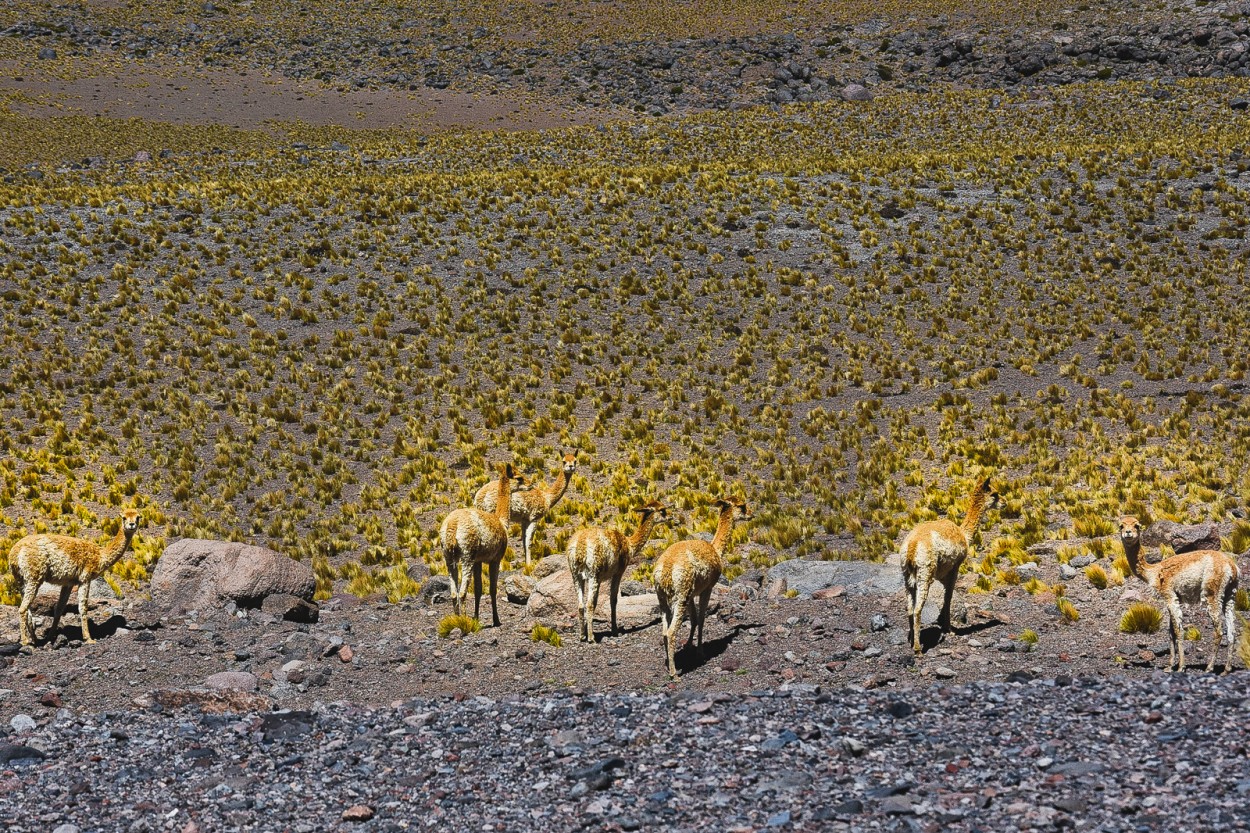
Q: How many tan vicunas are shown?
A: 7